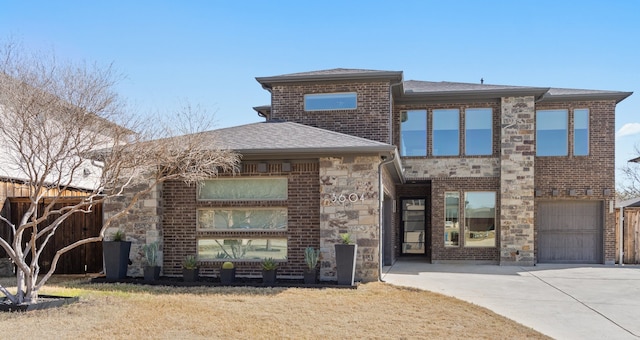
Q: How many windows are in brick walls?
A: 11